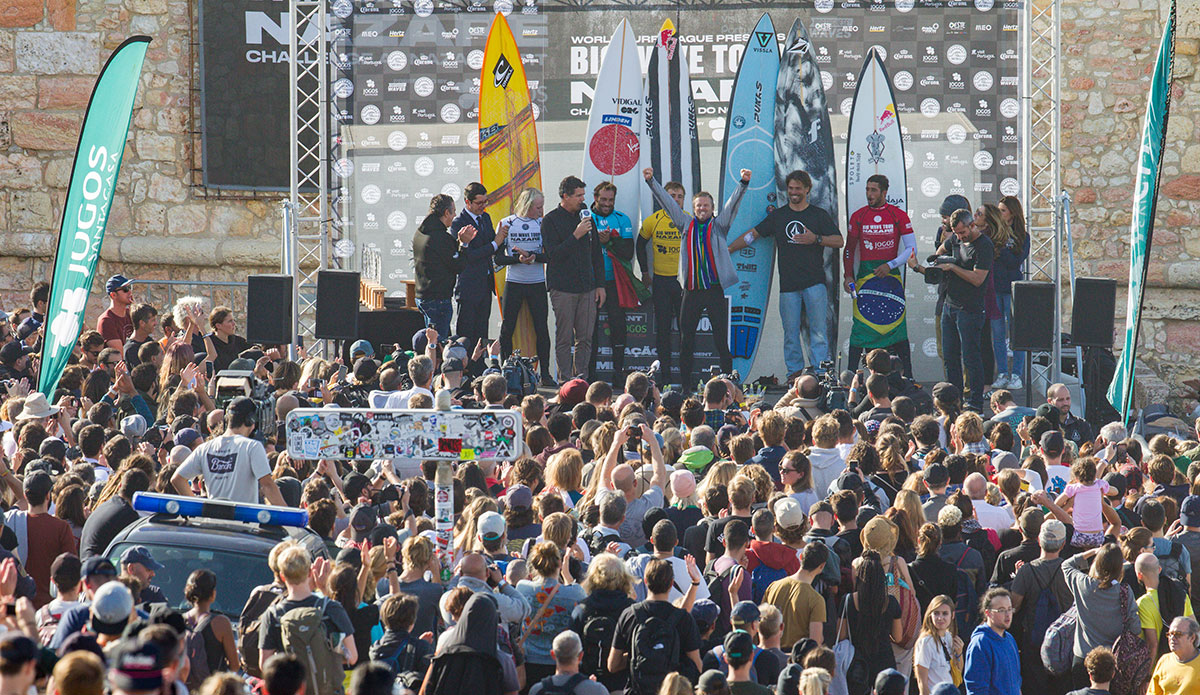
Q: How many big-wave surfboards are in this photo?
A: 6